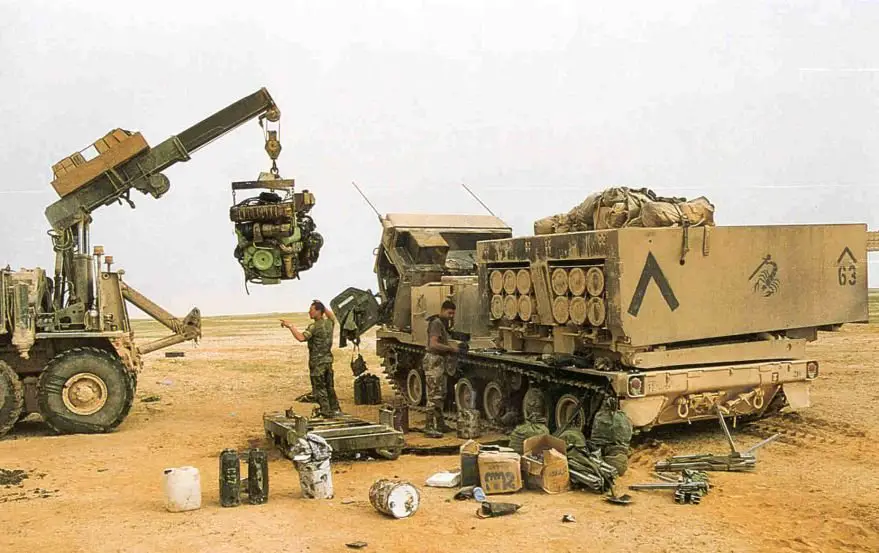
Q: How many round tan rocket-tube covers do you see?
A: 12